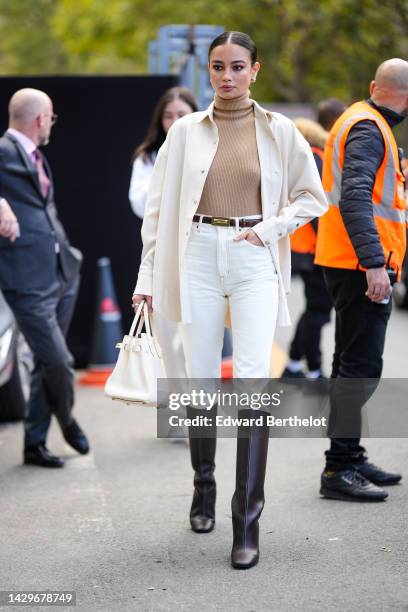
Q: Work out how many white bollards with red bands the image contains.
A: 0